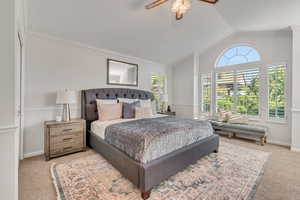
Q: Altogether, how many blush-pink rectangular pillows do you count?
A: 2